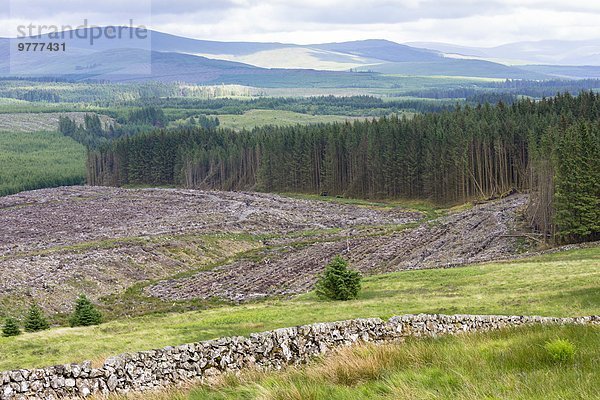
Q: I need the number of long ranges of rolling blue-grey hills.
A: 1